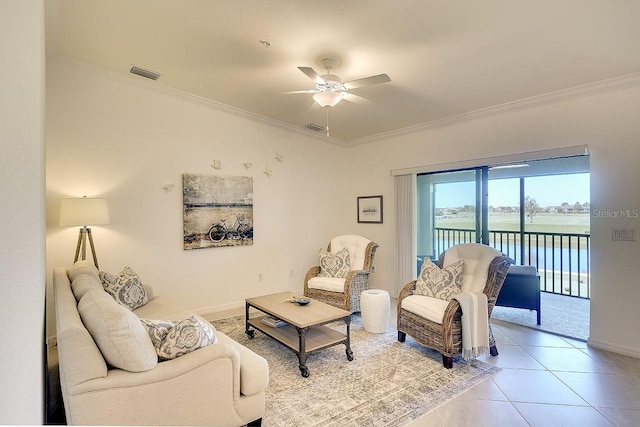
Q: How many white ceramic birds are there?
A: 5